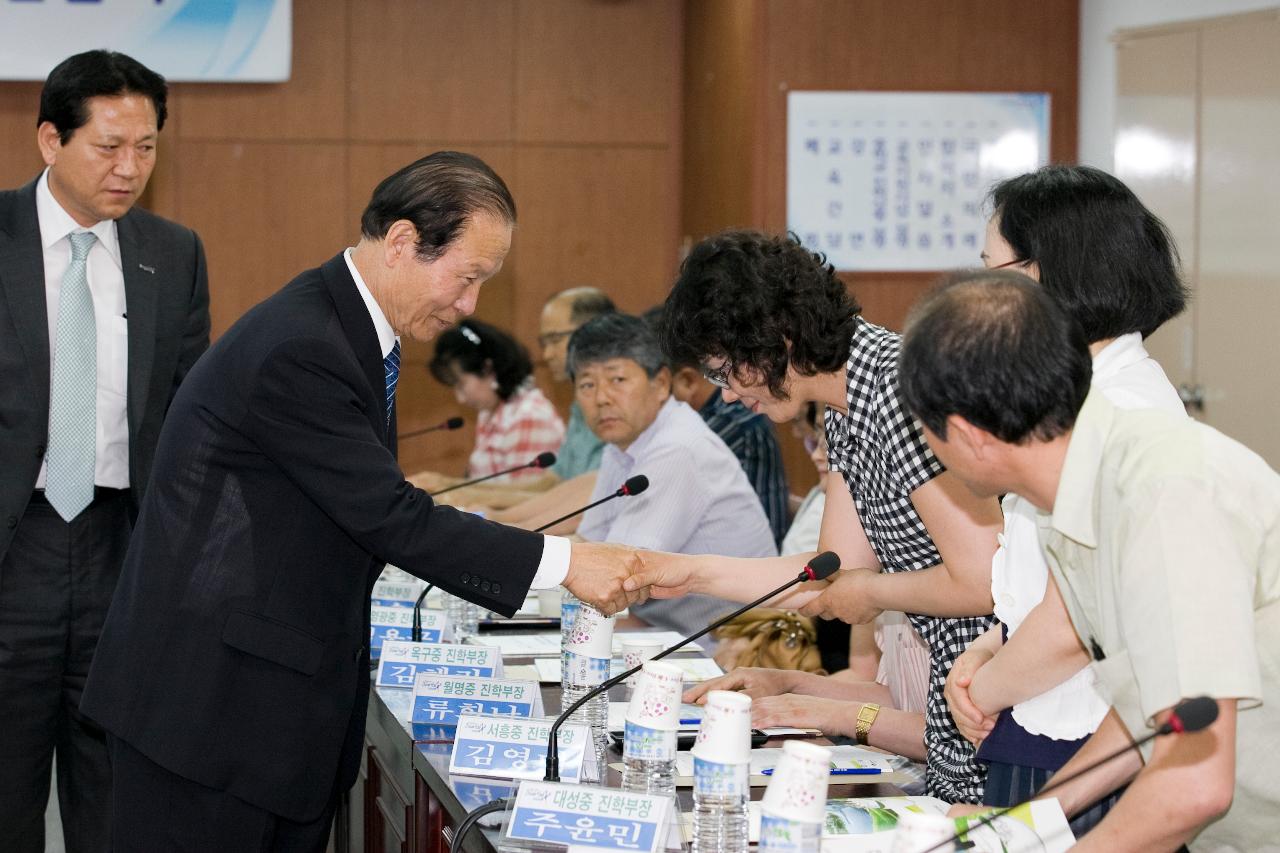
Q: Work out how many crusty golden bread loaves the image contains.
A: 0